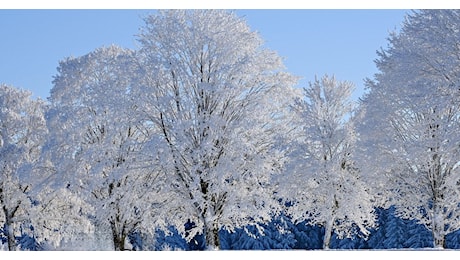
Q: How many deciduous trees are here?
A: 5